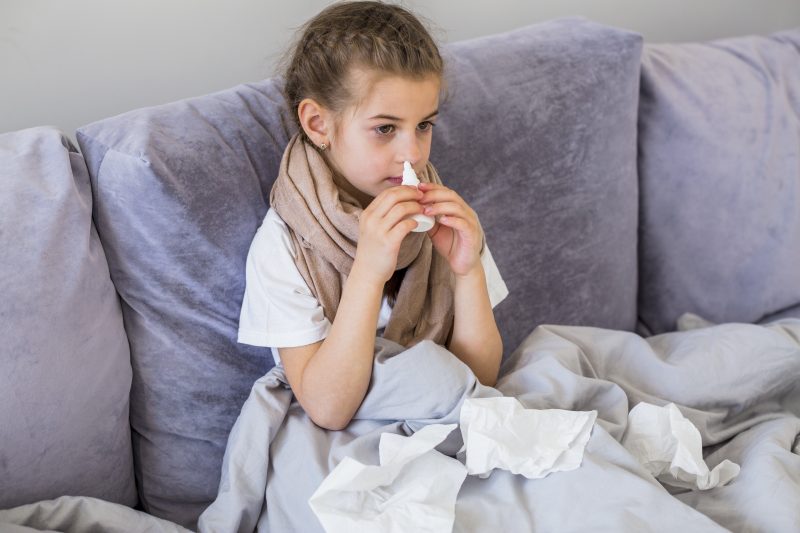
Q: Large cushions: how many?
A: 3